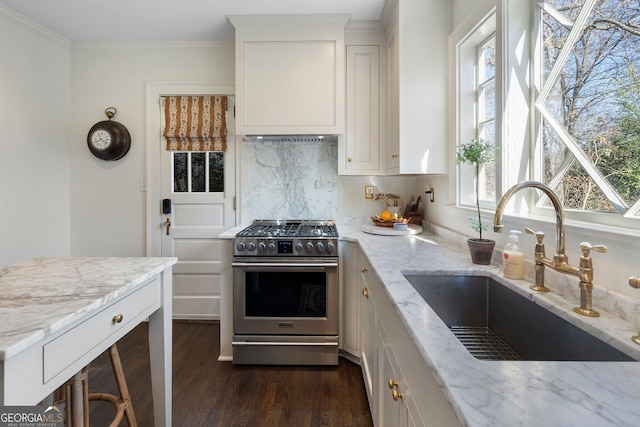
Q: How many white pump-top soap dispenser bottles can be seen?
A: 1